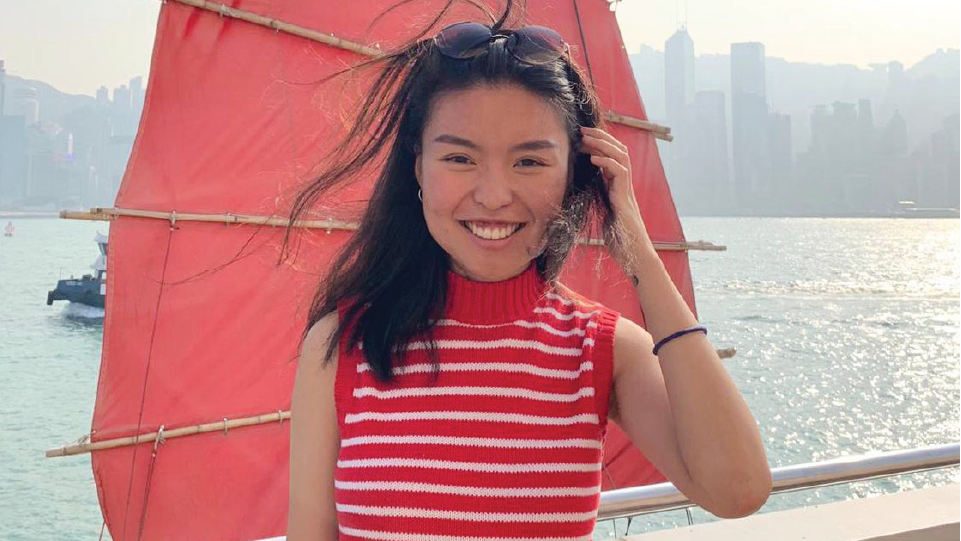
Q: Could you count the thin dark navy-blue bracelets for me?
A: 1